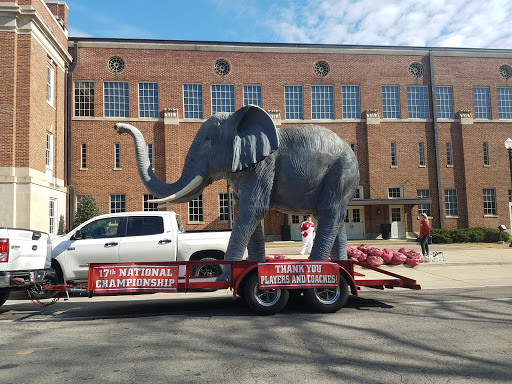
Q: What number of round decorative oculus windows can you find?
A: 5